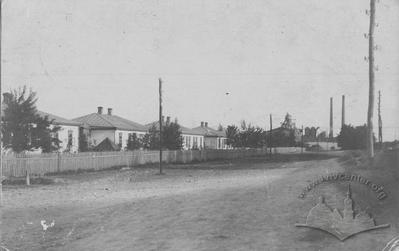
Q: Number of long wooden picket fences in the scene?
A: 1